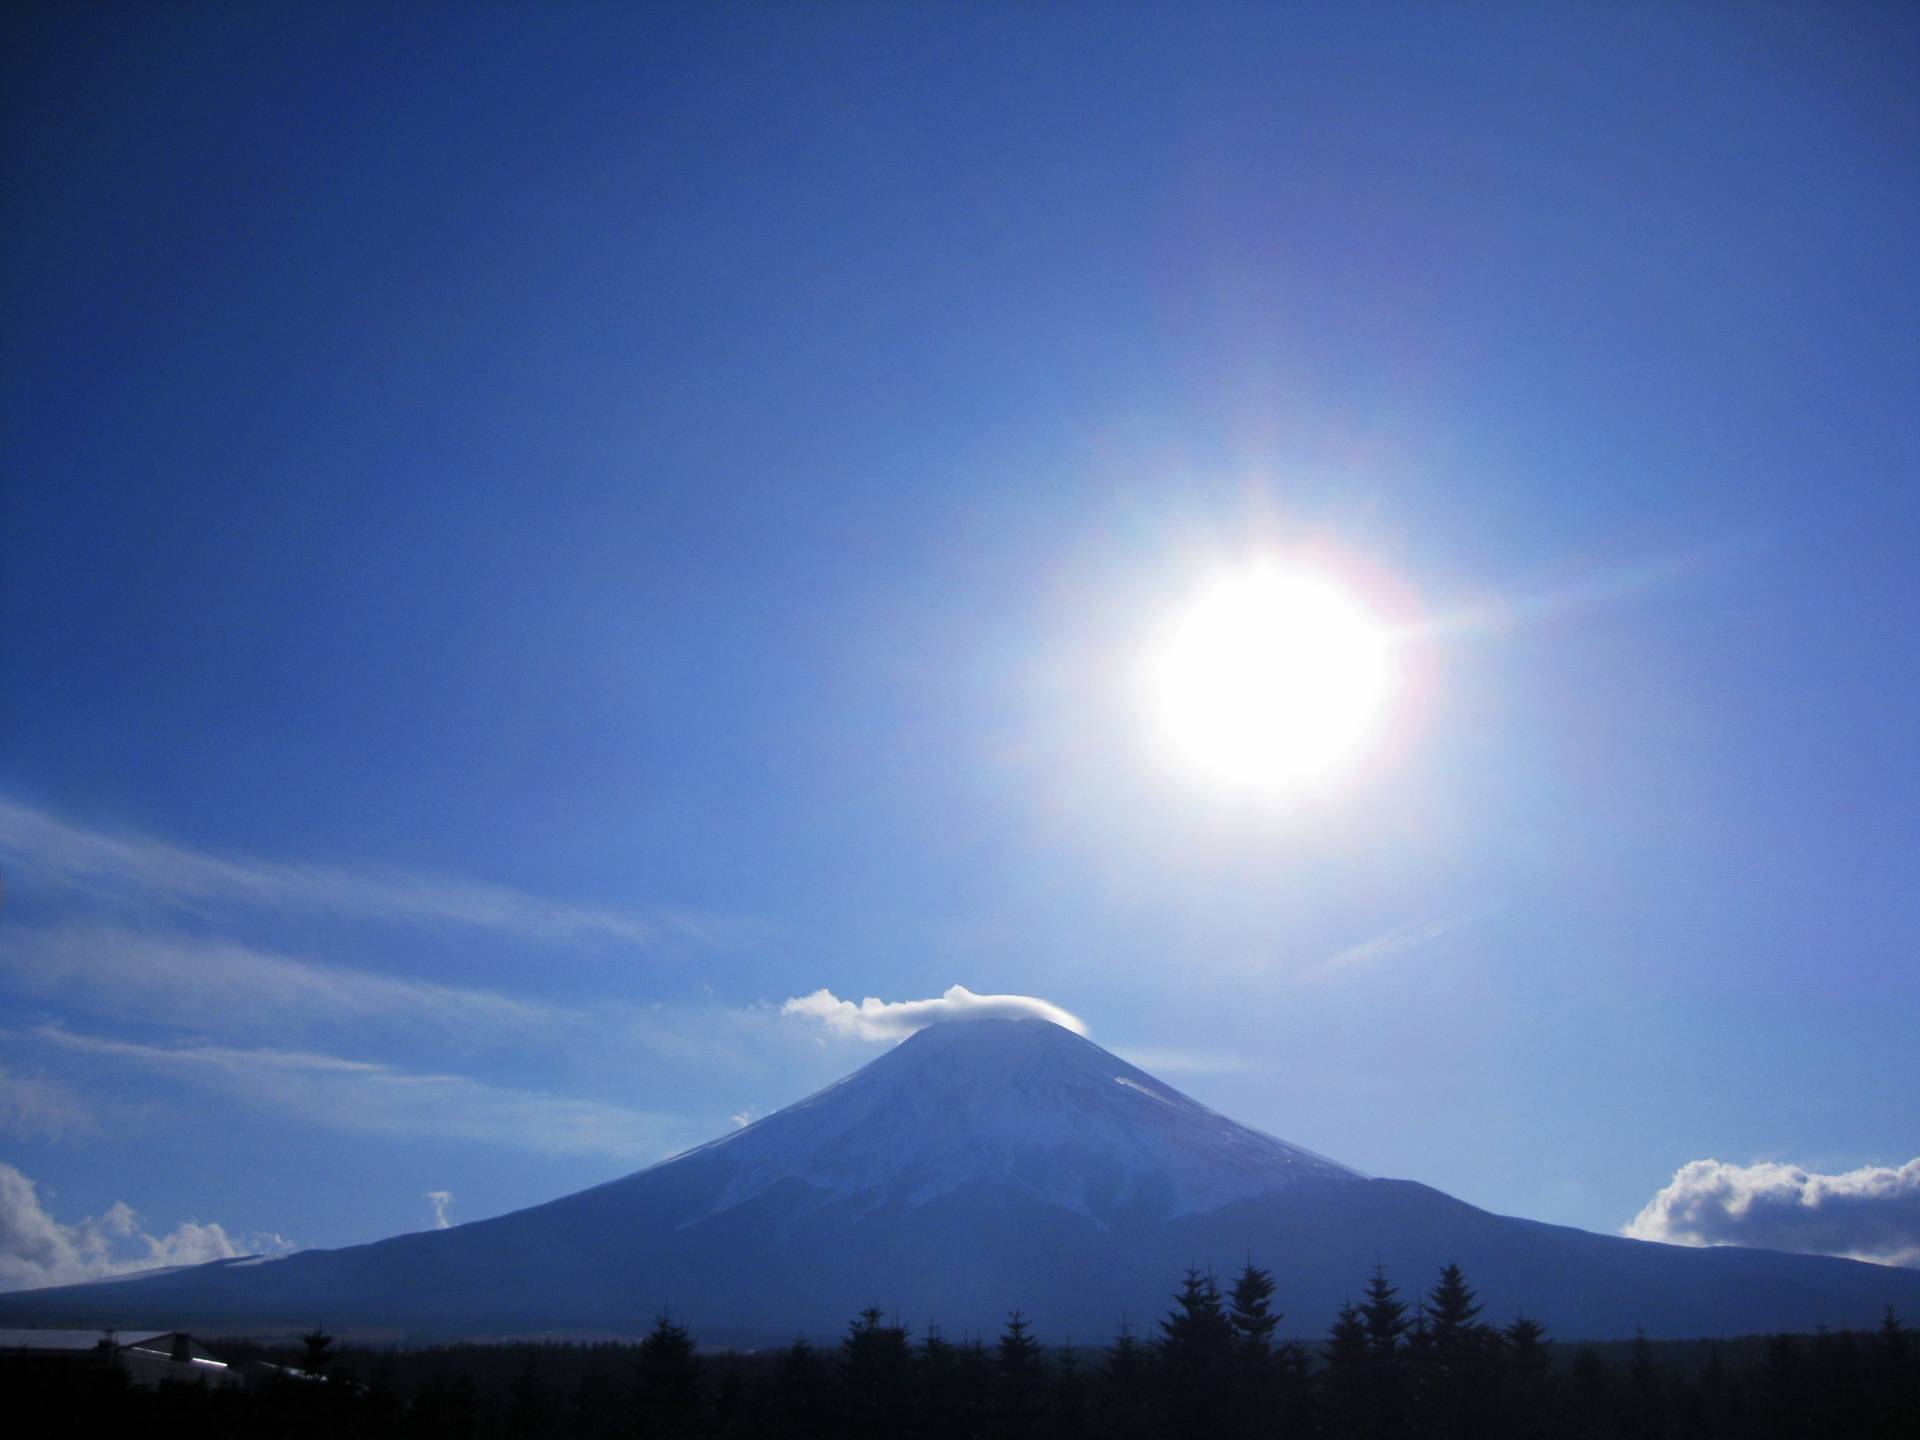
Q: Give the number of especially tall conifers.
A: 4